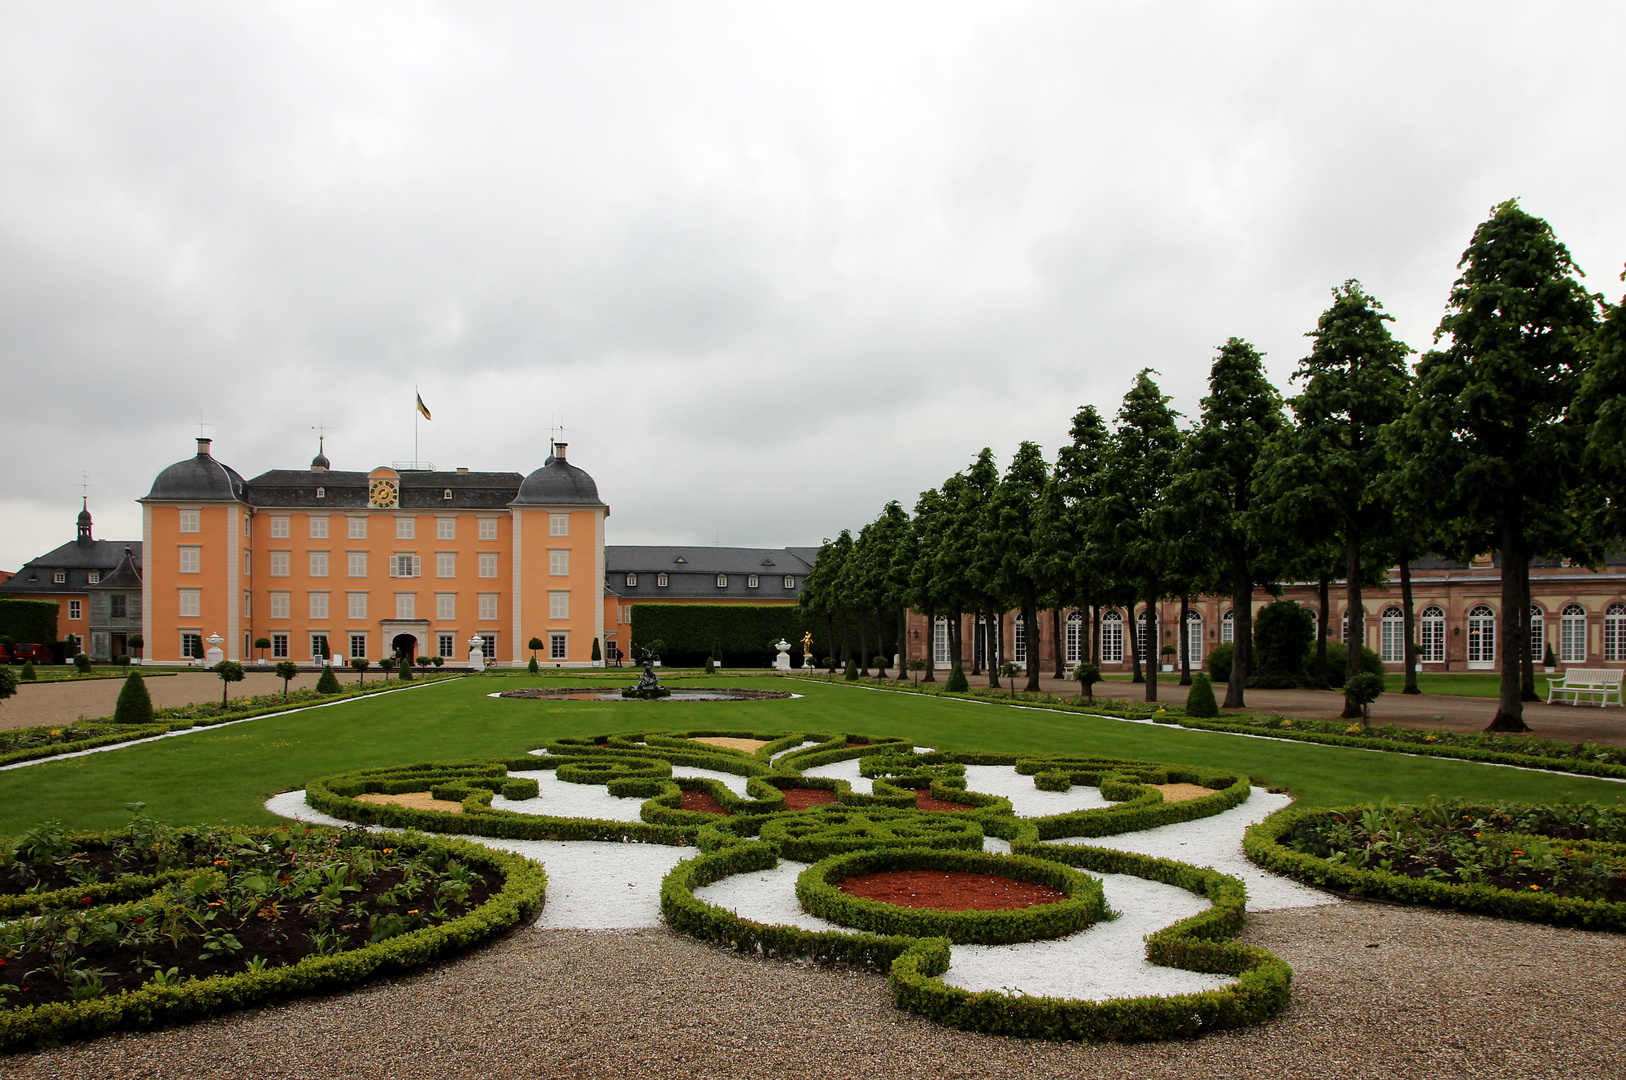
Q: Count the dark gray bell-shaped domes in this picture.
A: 2